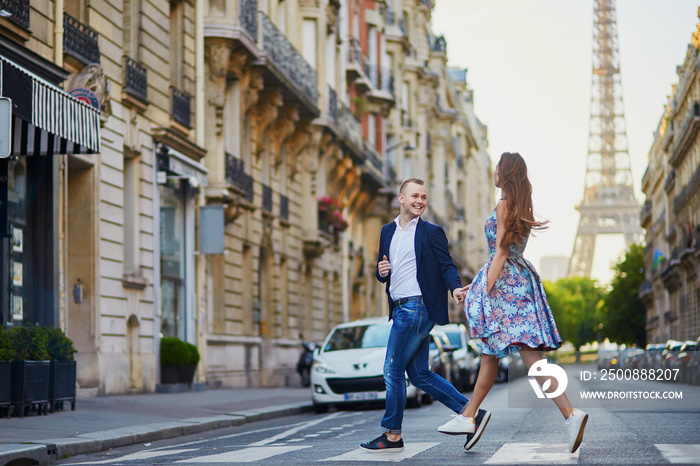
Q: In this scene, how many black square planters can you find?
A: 3